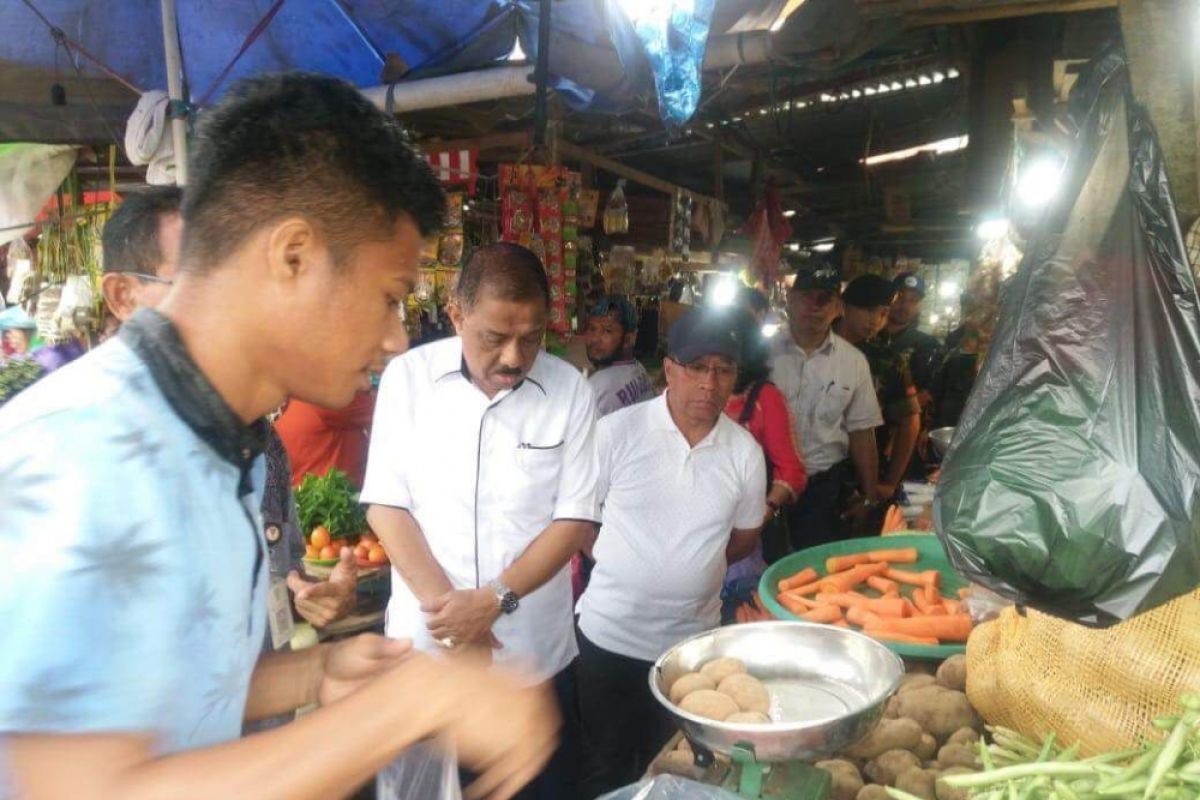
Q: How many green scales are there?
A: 1